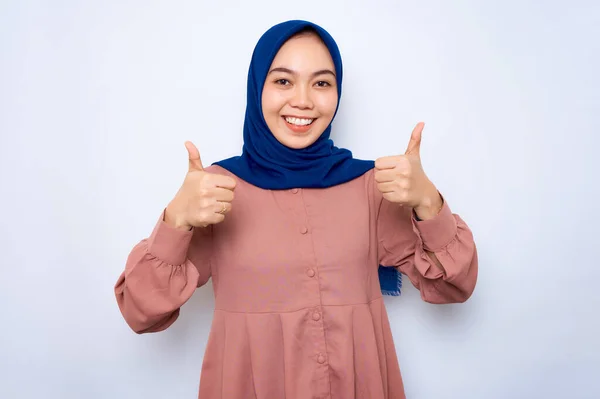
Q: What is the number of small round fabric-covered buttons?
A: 5